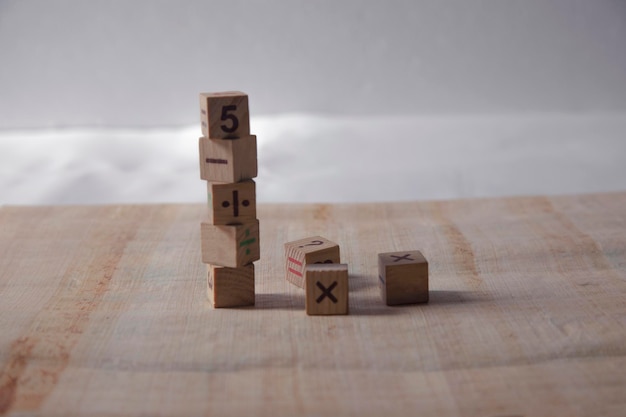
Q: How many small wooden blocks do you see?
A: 8